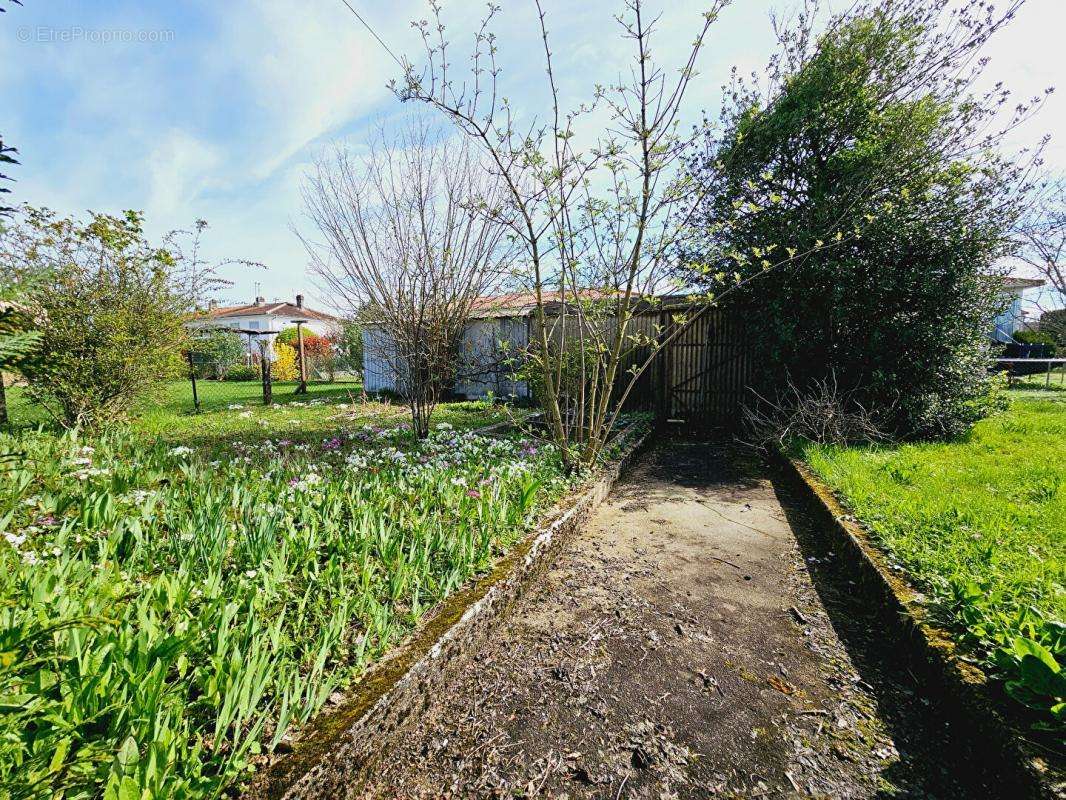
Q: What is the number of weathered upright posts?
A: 3